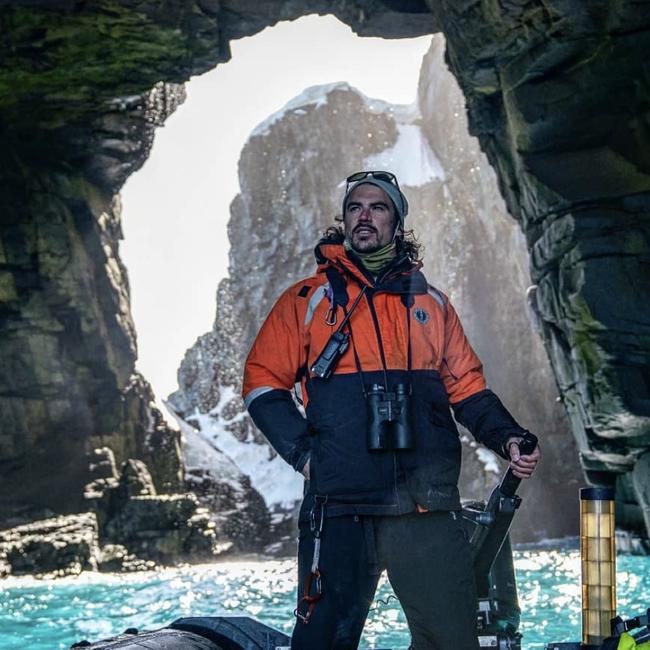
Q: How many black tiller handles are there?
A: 1